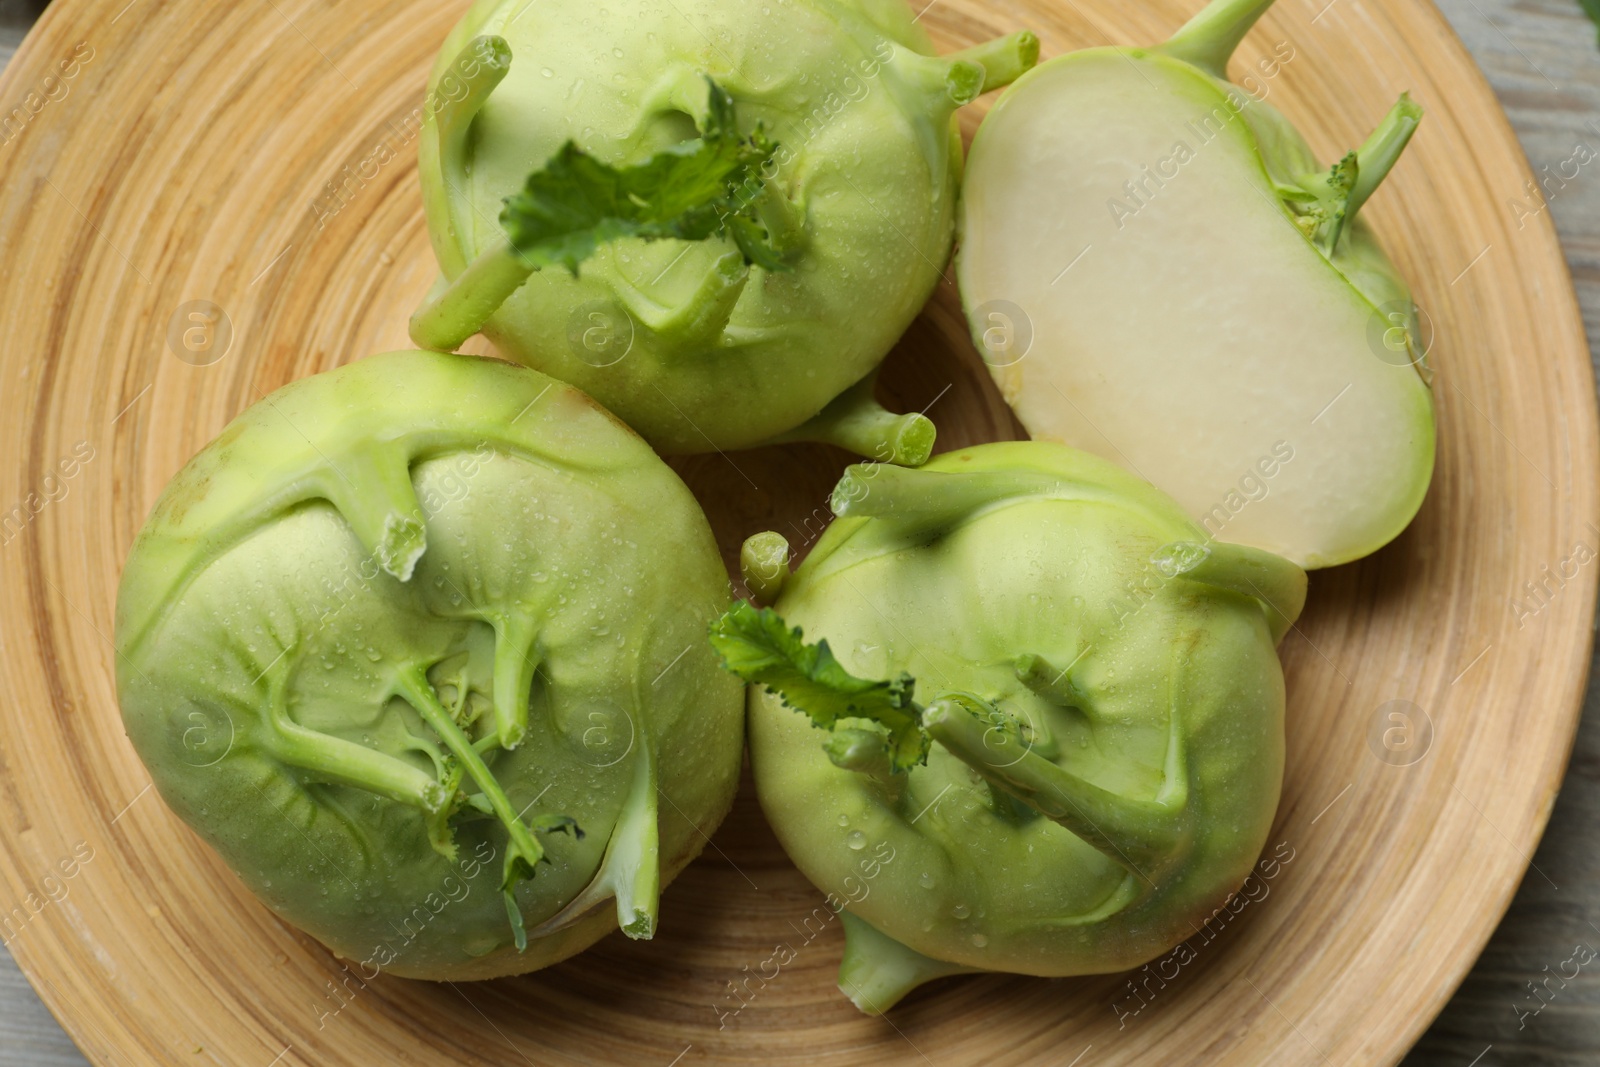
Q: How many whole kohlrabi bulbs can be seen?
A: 3